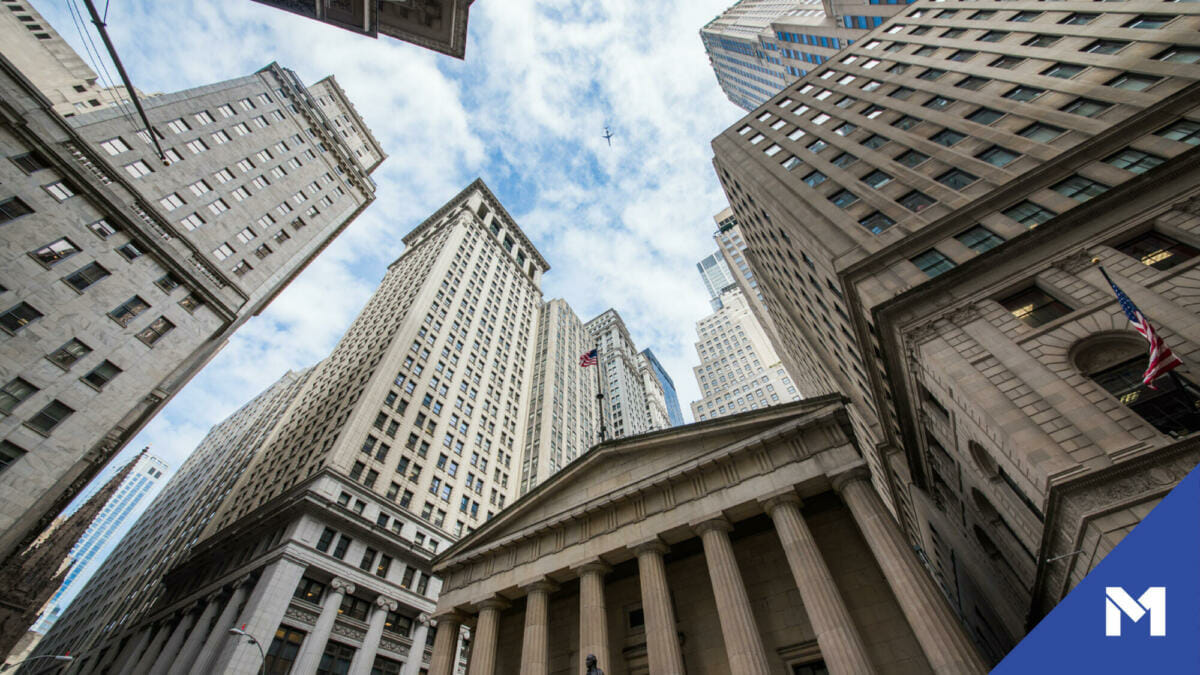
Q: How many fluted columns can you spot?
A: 8